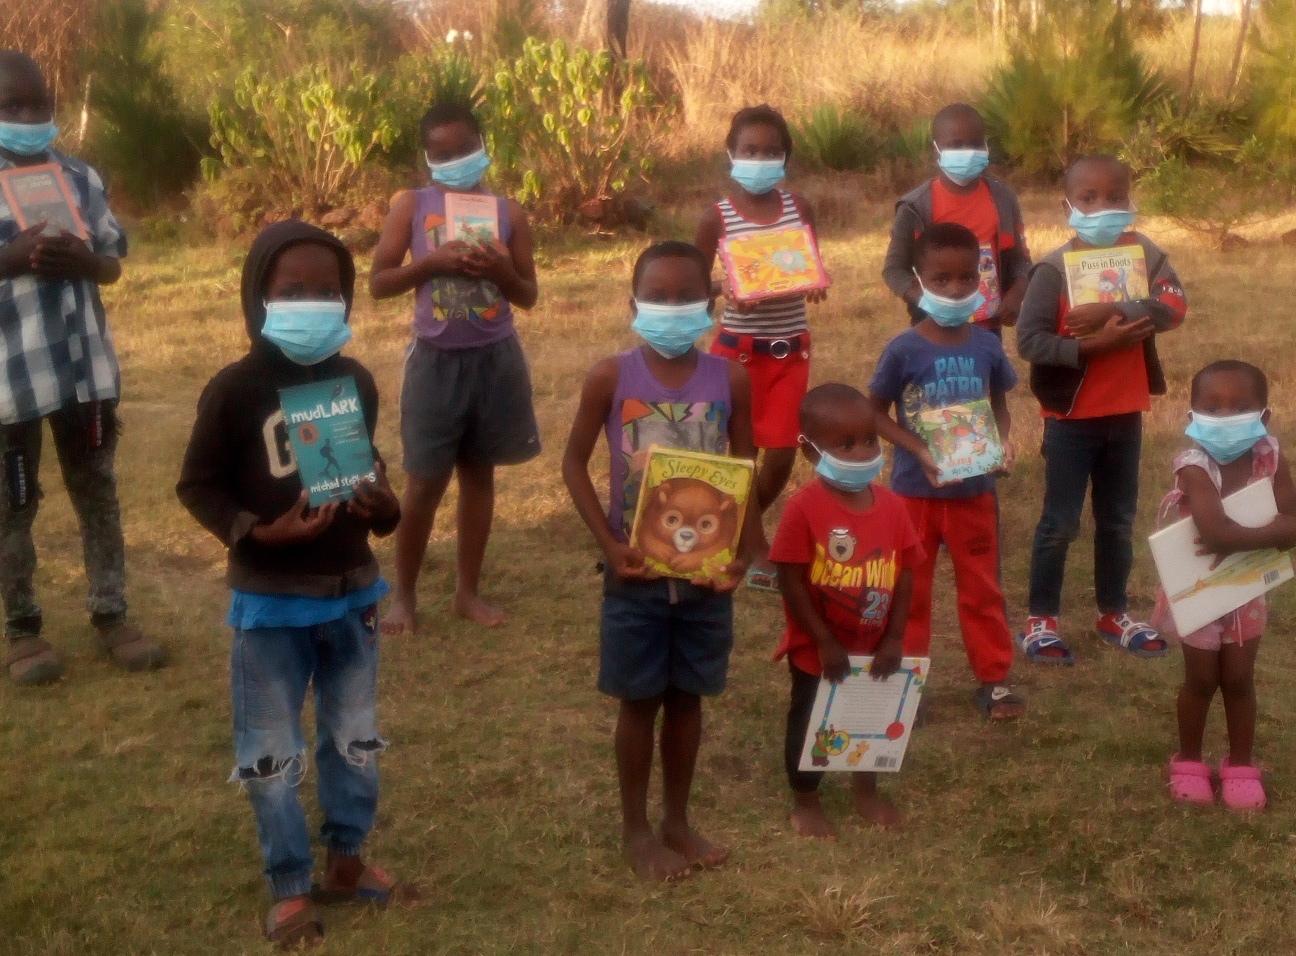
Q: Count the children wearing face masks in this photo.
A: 10